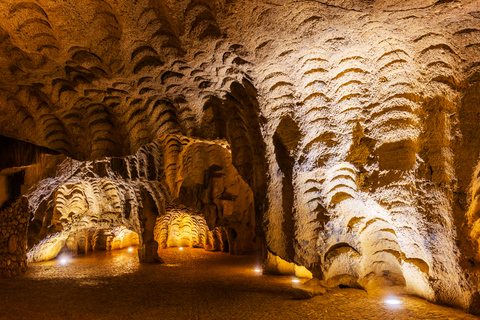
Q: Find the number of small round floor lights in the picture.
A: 6